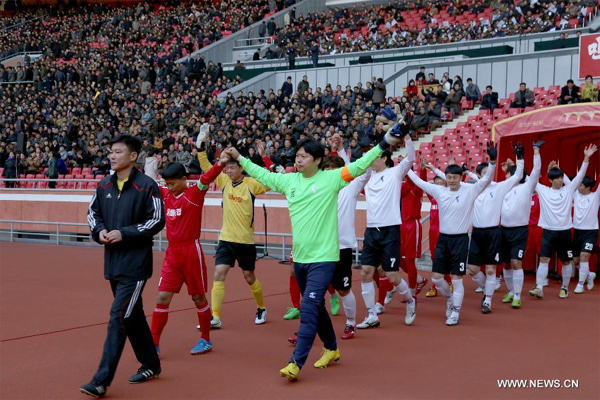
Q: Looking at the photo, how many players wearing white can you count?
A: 7